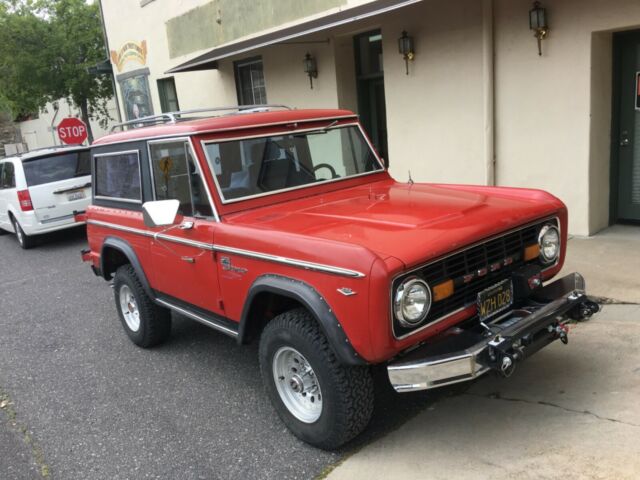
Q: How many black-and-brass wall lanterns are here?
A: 3